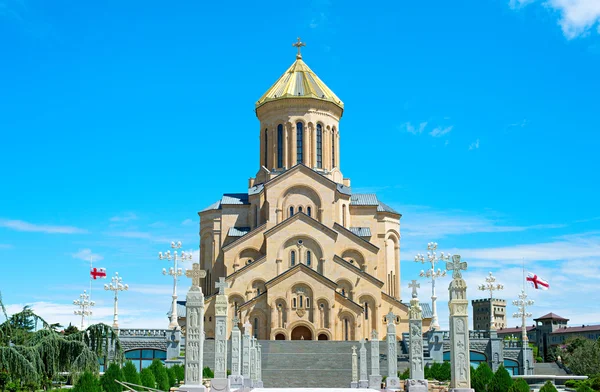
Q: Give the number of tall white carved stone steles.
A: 12